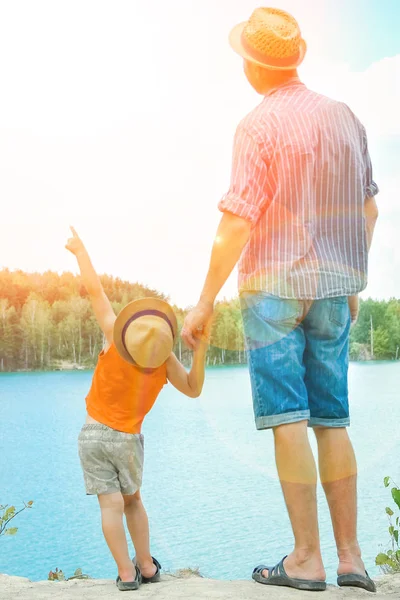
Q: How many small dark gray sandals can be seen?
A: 2